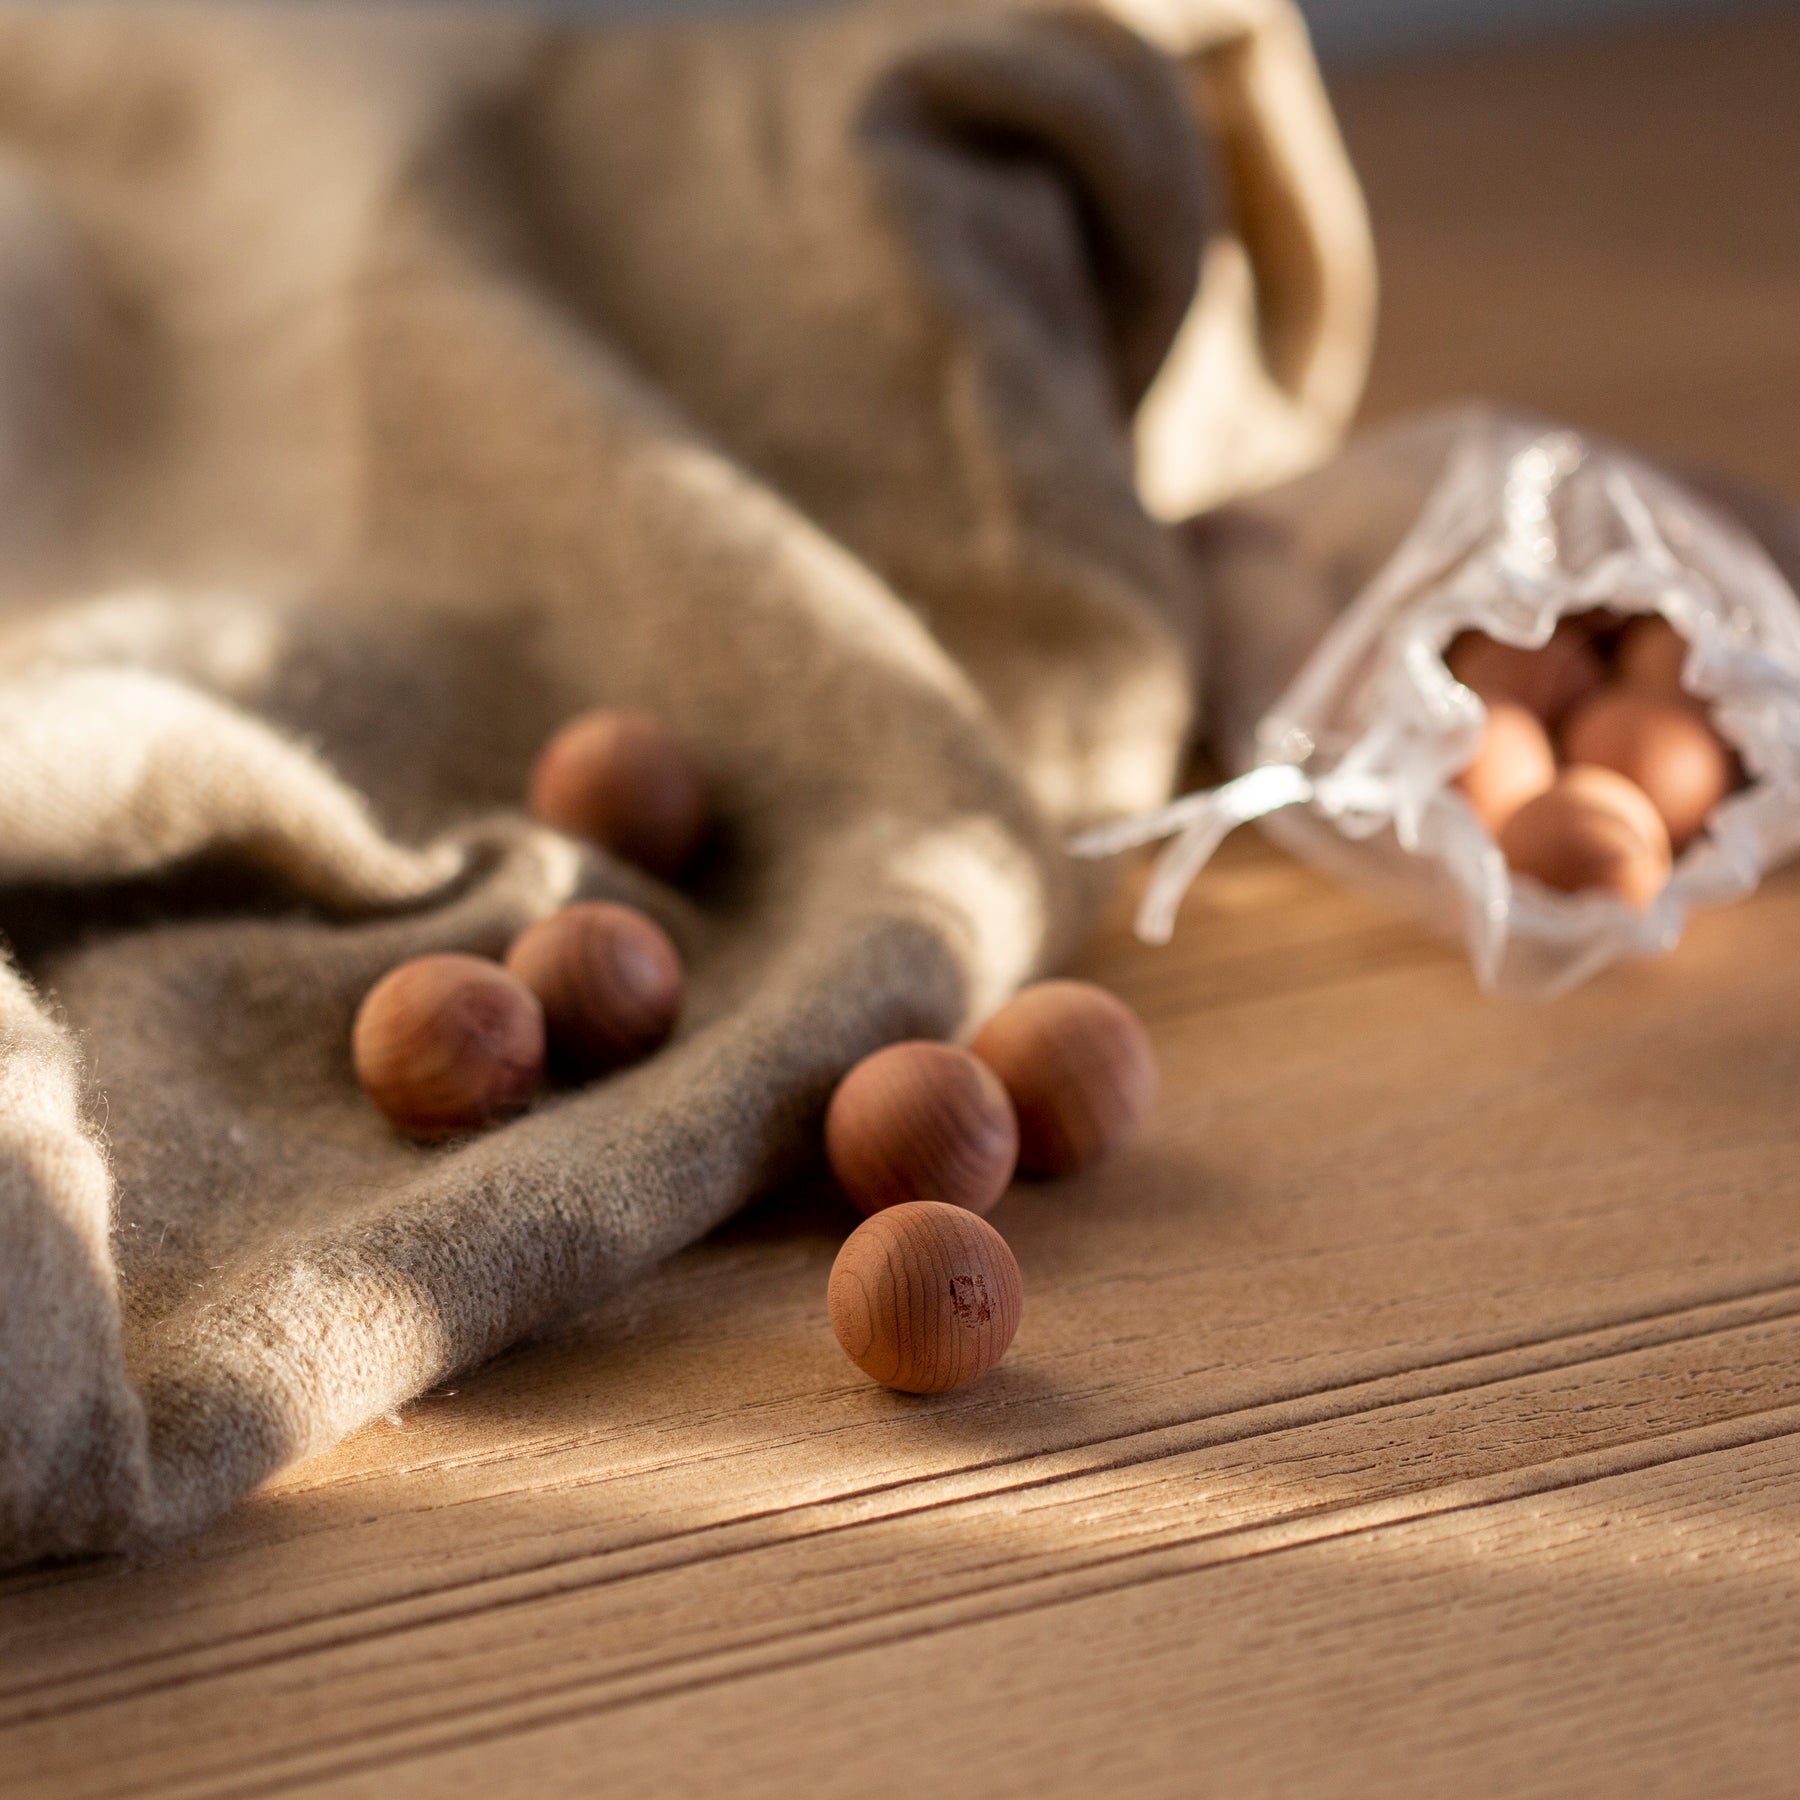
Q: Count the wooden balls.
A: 11